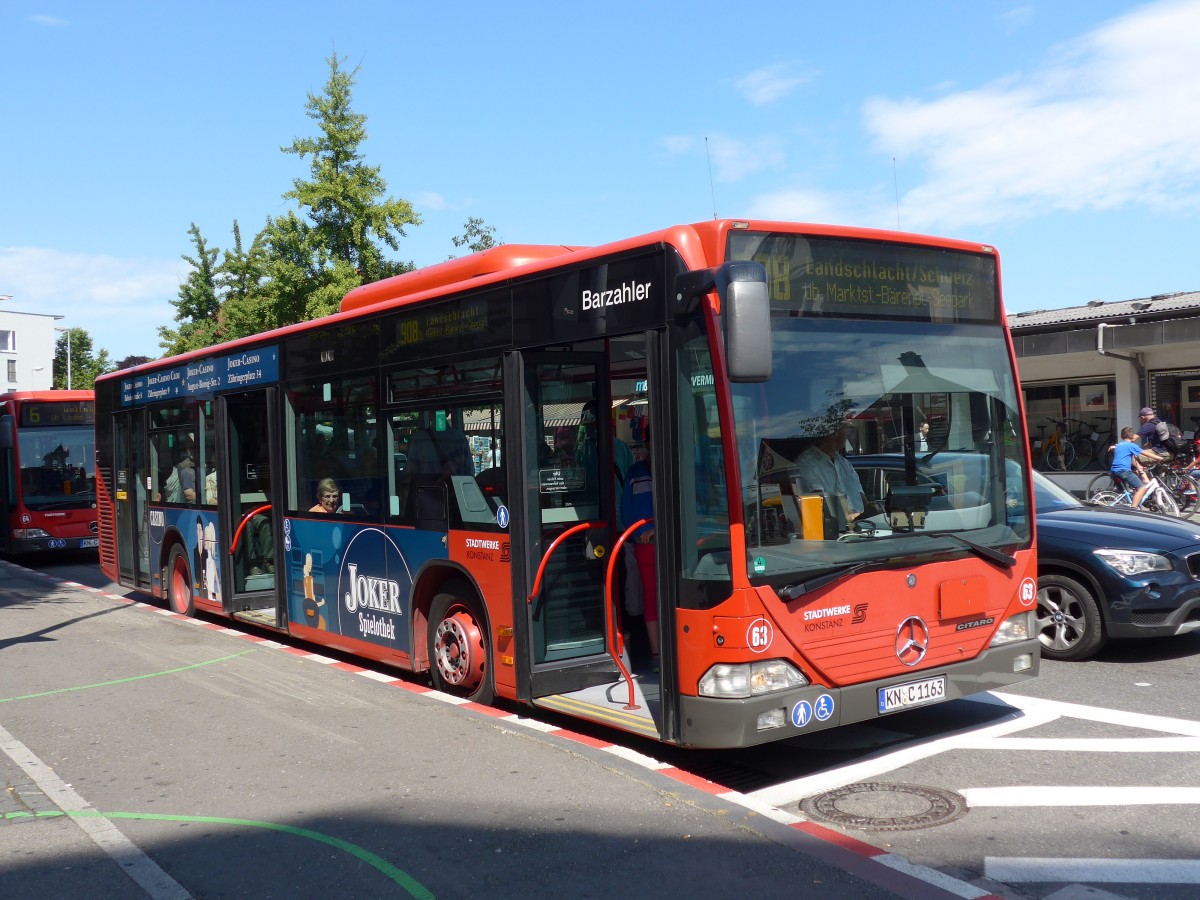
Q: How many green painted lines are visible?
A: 2